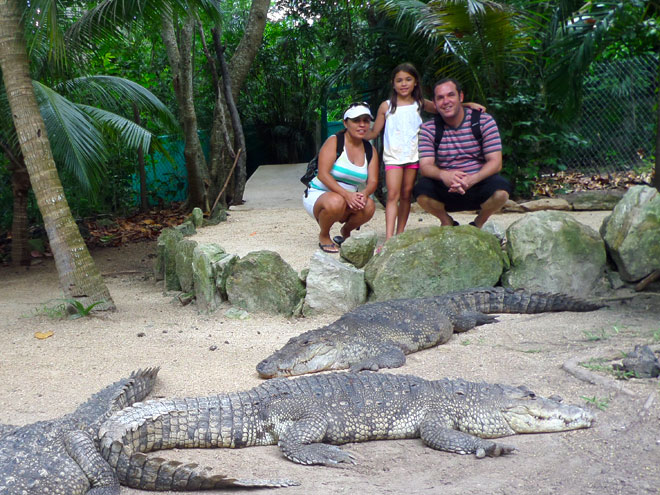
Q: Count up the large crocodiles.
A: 3